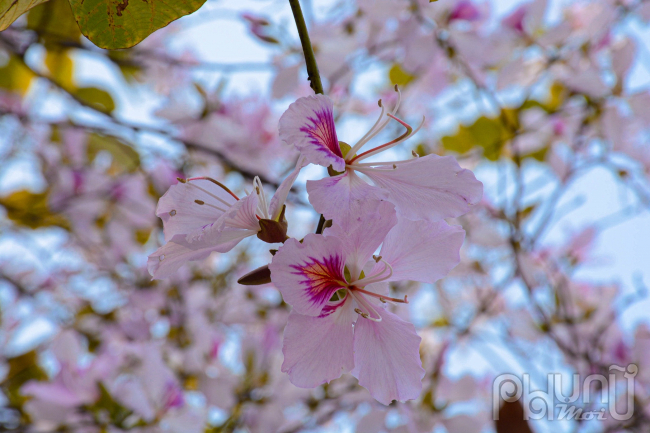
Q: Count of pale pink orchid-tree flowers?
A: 3